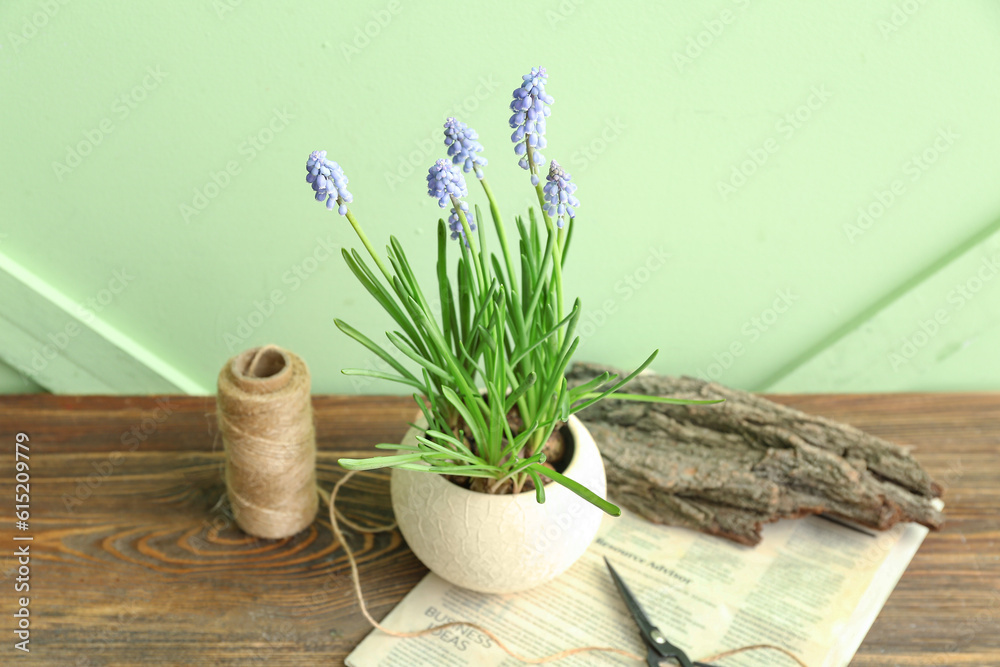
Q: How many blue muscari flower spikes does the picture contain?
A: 6